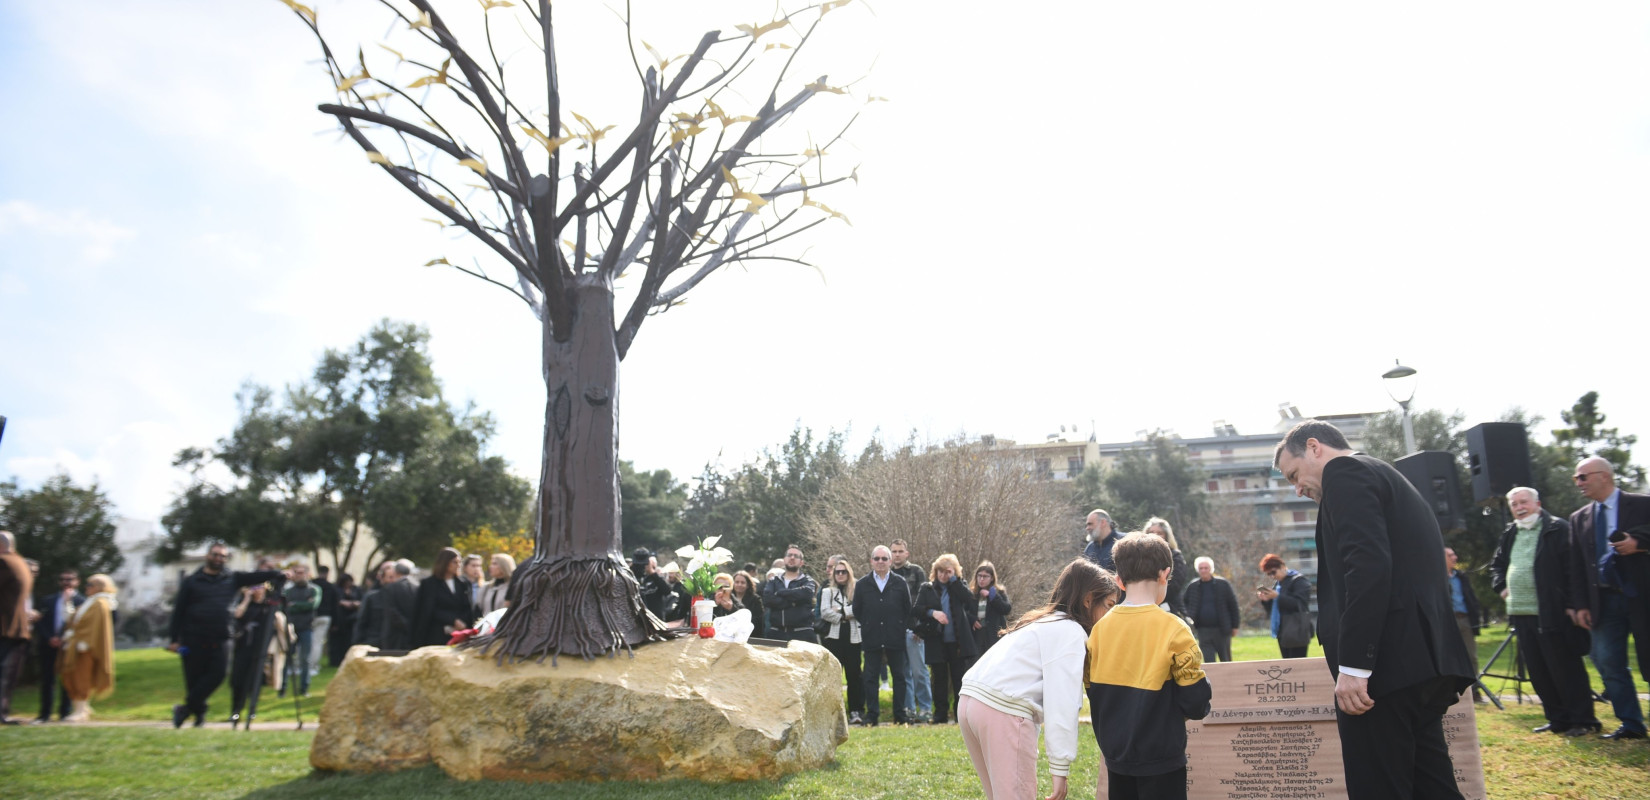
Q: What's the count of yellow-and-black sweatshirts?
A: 1